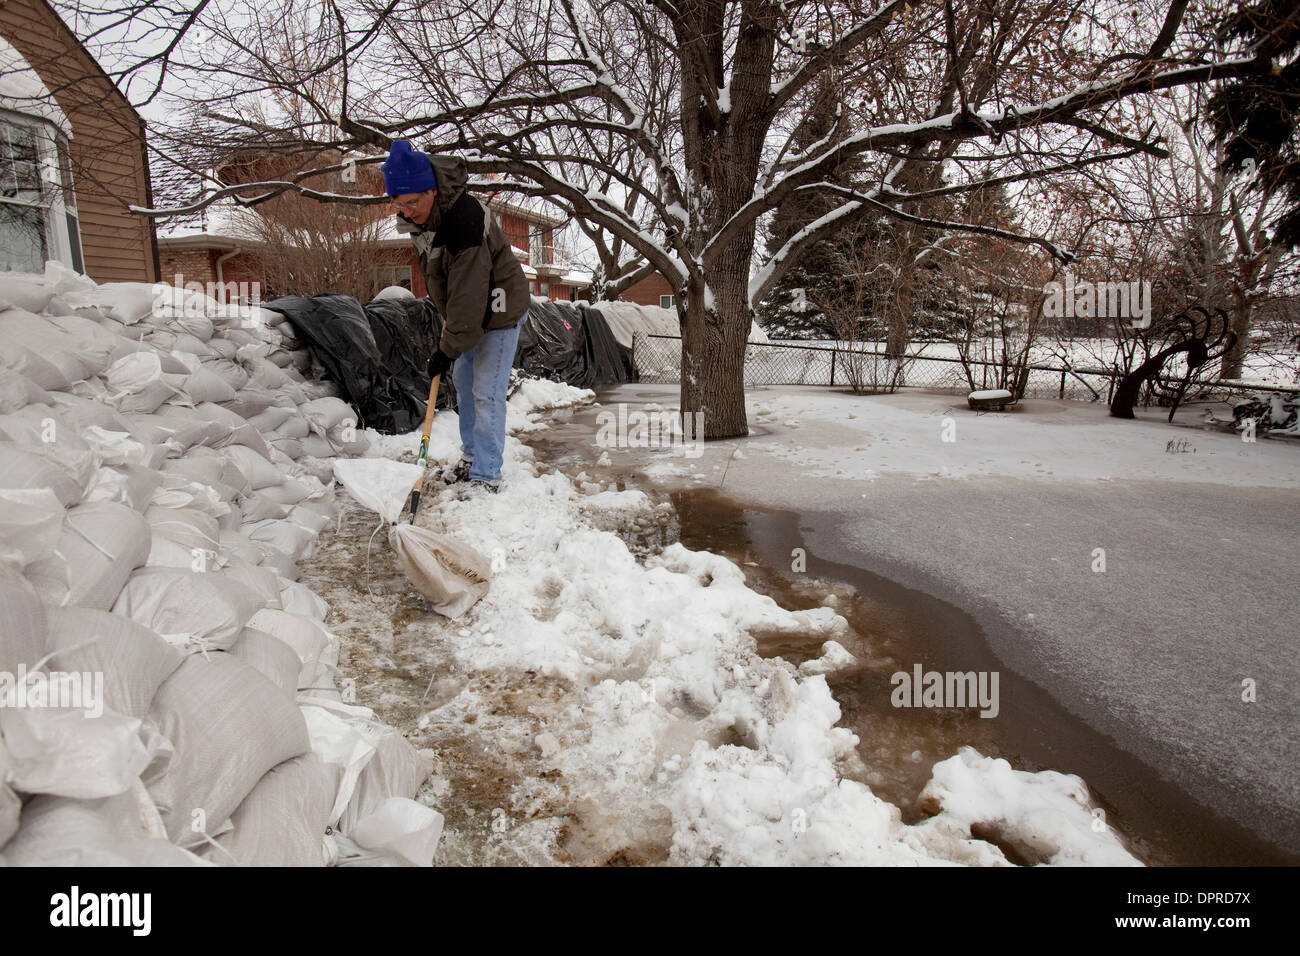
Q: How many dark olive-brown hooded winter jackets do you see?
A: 1